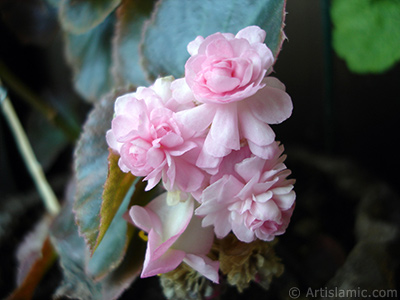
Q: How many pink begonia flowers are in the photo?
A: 4